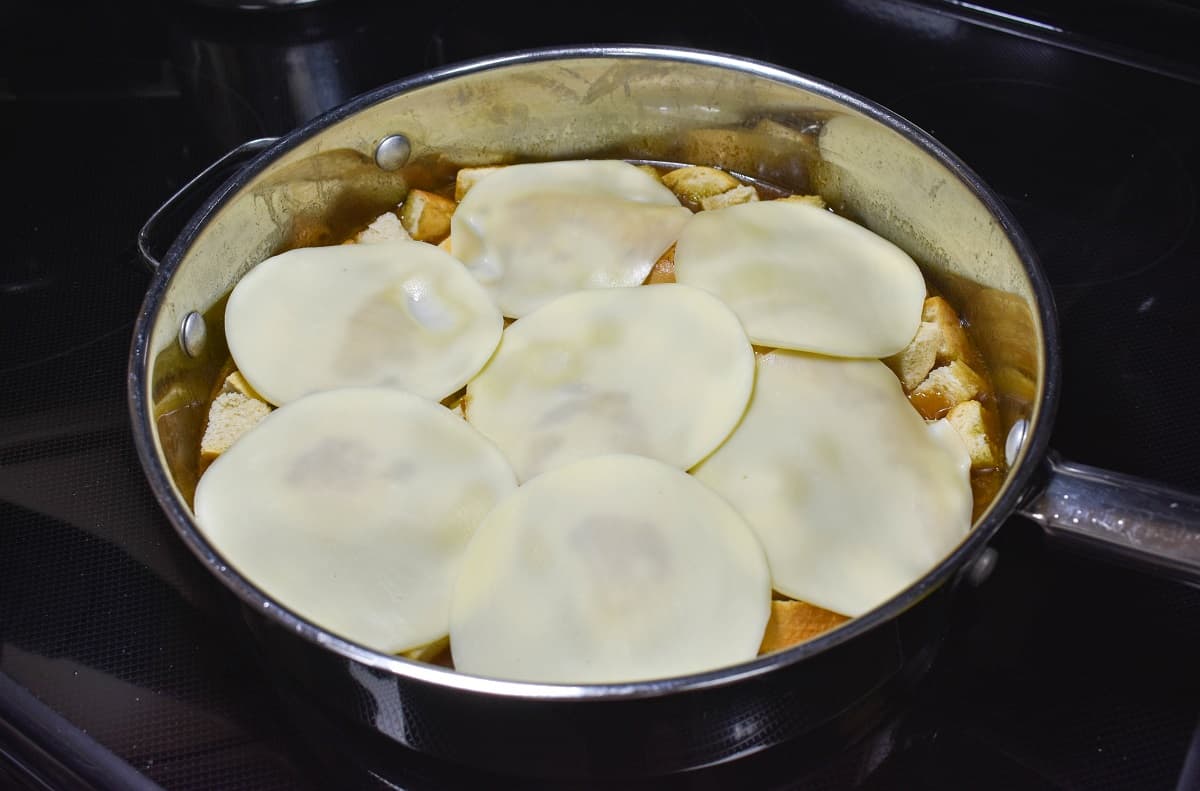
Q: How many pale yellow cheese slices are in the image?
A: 7